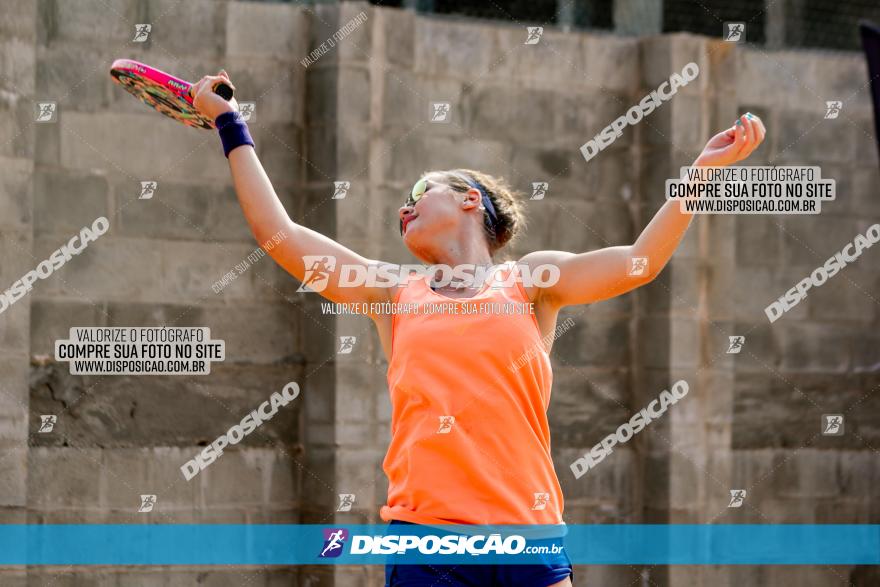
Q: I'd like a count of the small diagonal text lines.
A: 3